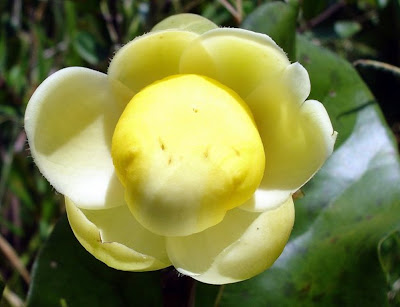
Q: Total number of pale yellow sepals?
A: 6